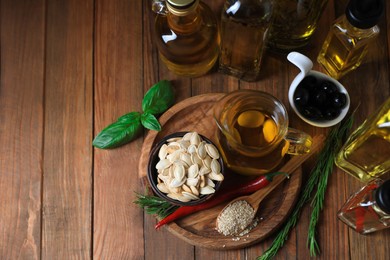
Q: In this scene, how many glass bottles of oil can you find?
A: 6